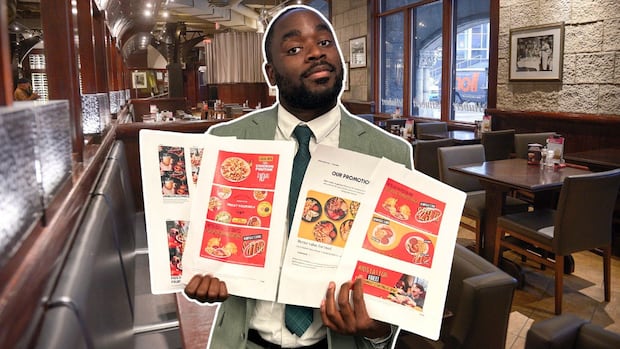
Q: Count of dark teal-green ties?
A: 1